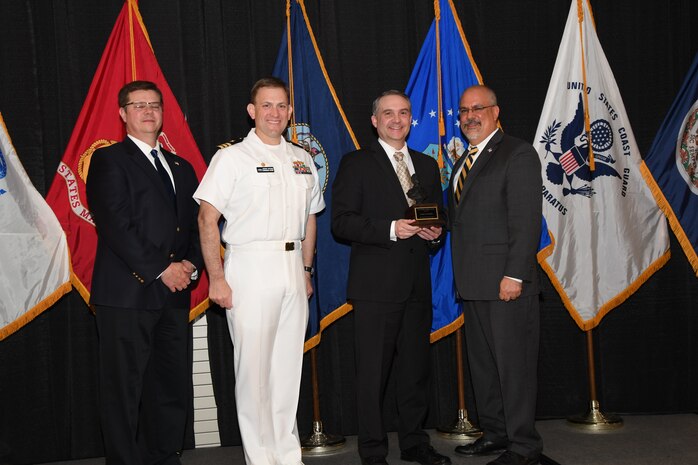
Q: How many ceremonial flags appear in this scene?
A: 6